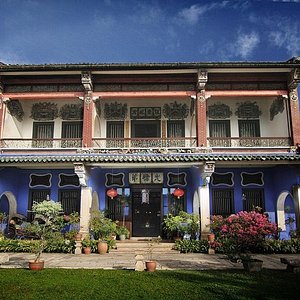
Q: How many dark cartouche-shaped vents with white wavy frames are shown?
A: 6